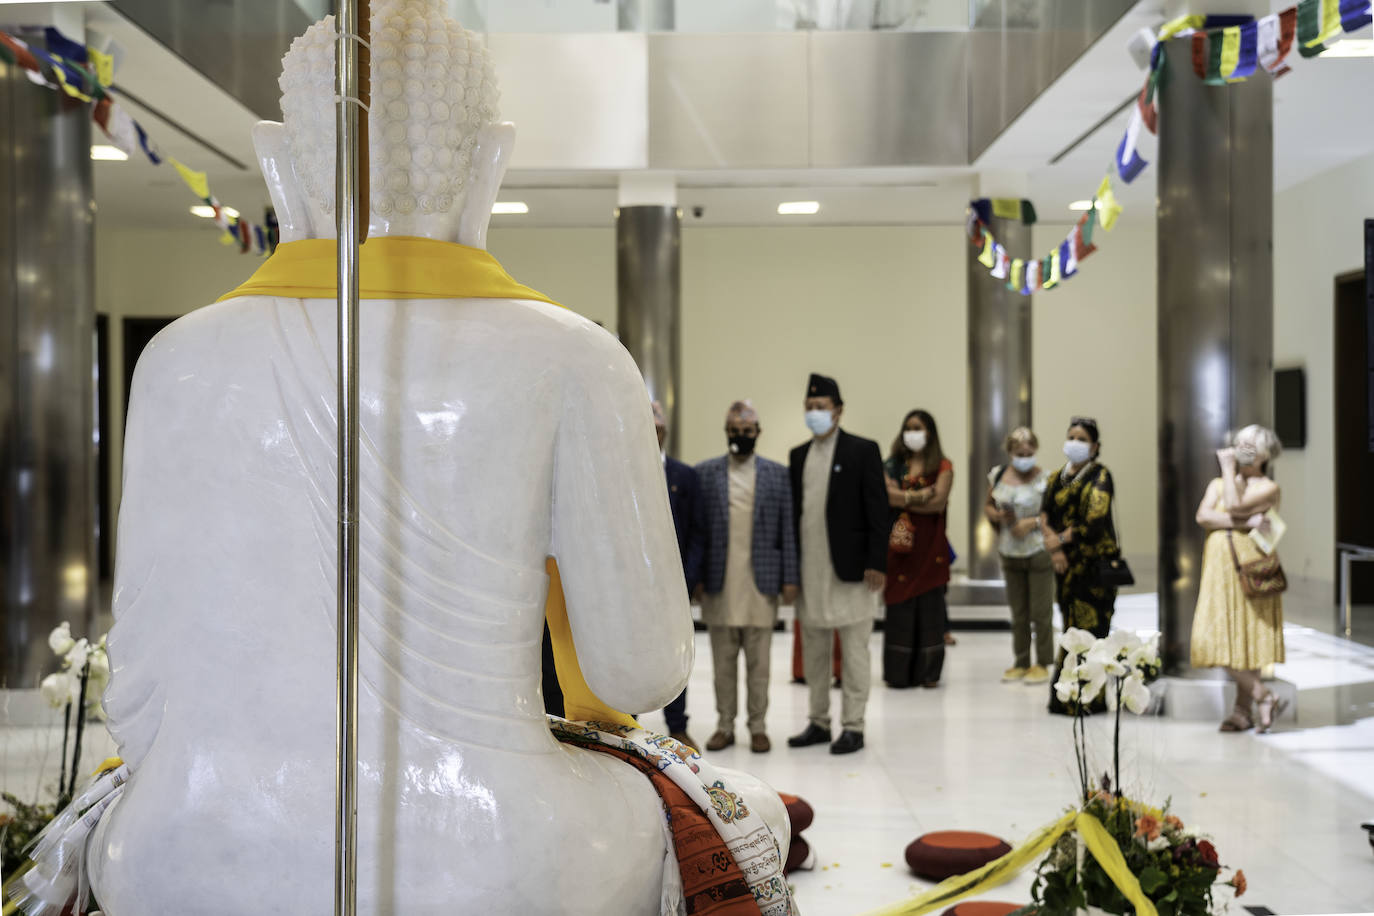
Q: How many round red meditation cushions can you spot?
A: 4